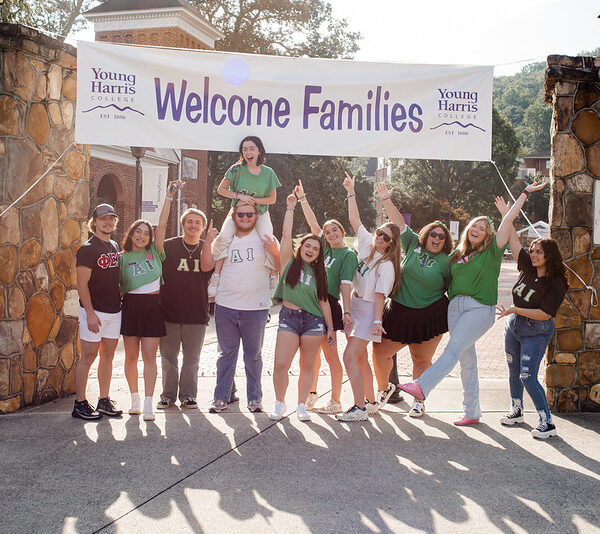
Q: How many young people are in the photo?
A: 11